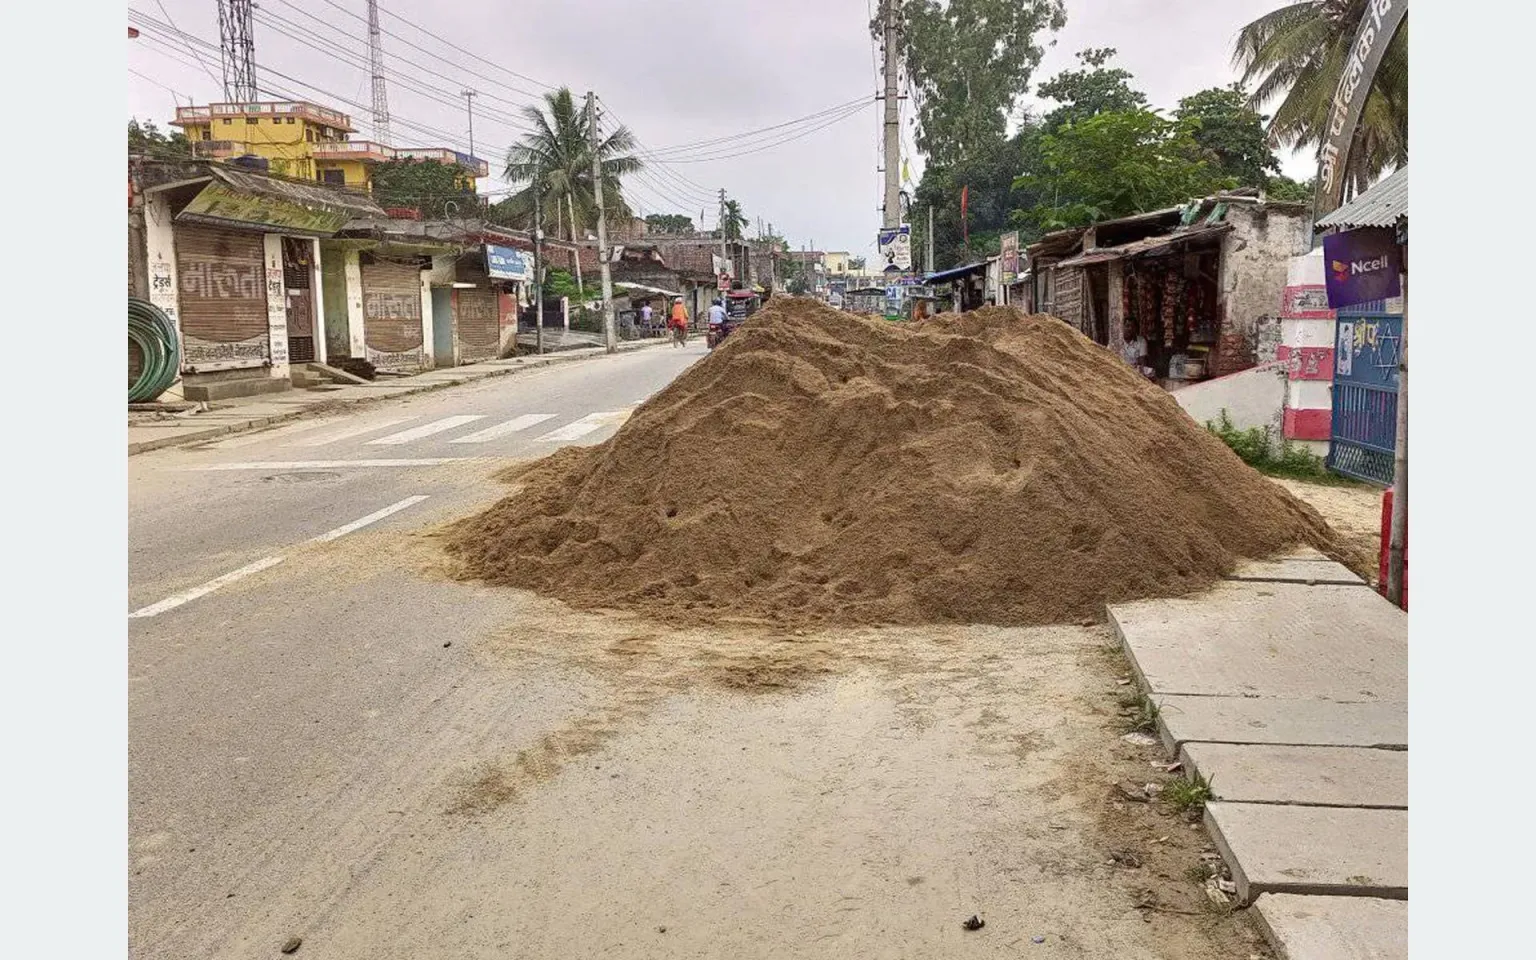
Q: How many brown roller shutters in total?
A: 3